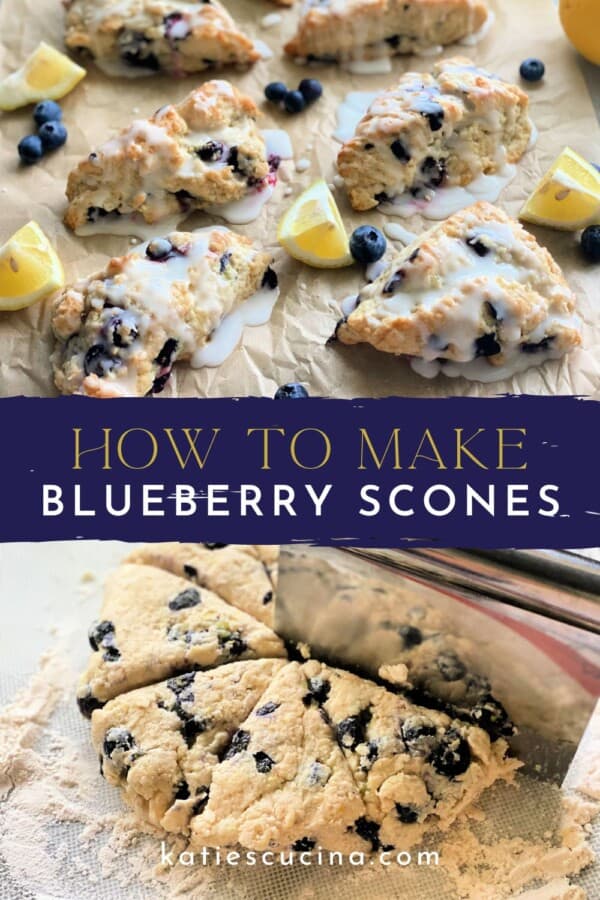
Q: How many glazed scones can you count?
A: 6